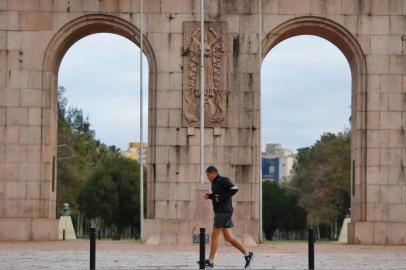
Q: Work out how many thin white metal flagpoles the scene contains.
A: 3